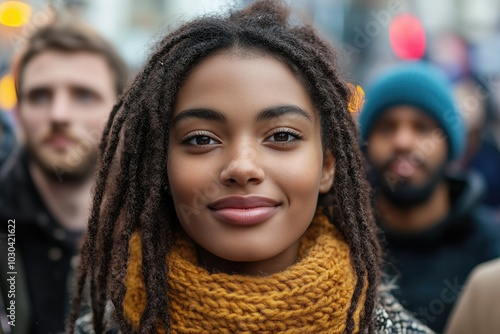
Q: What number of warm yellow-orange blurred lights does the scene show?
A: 3